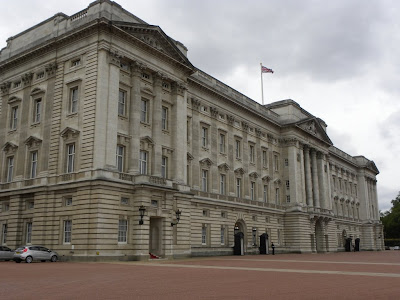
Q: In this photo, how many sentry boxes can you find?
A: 4